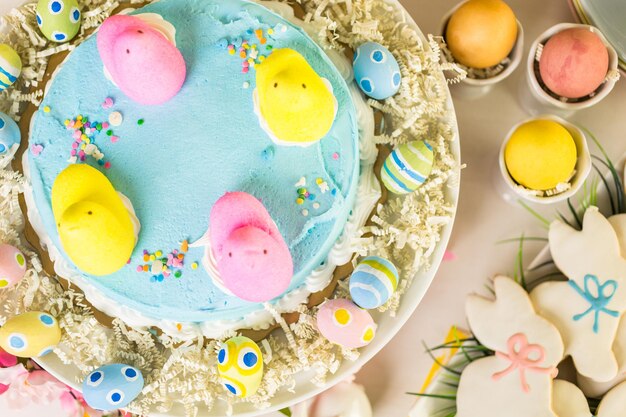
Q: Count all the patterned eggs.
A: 11